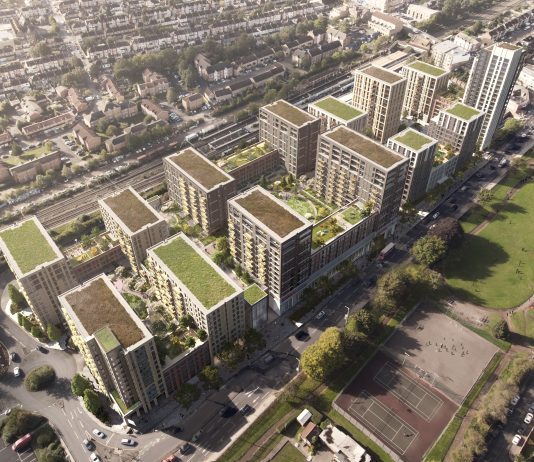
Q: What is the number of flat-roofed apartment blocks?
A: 14